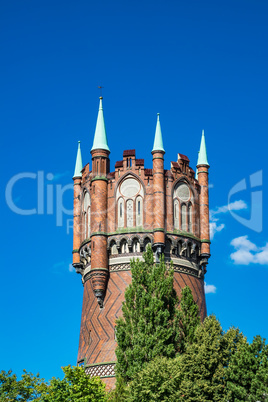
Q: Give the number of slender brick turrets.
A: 4